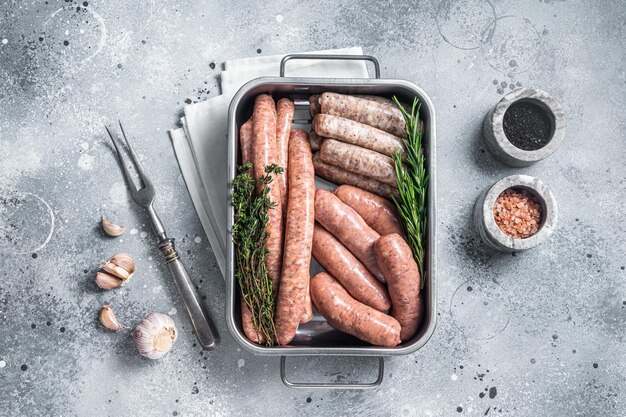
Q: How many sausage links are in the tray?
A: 15